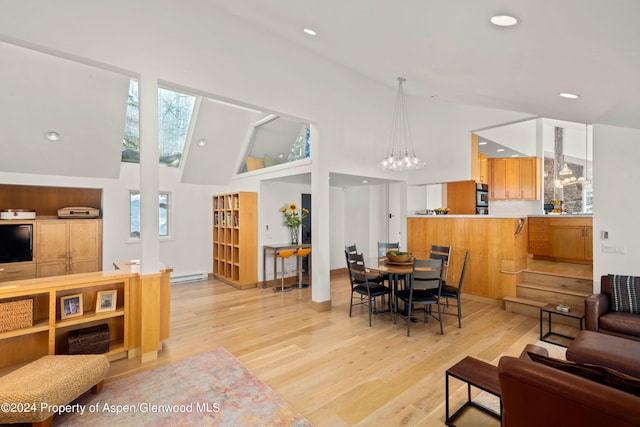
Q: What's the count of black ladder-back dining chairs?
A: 6